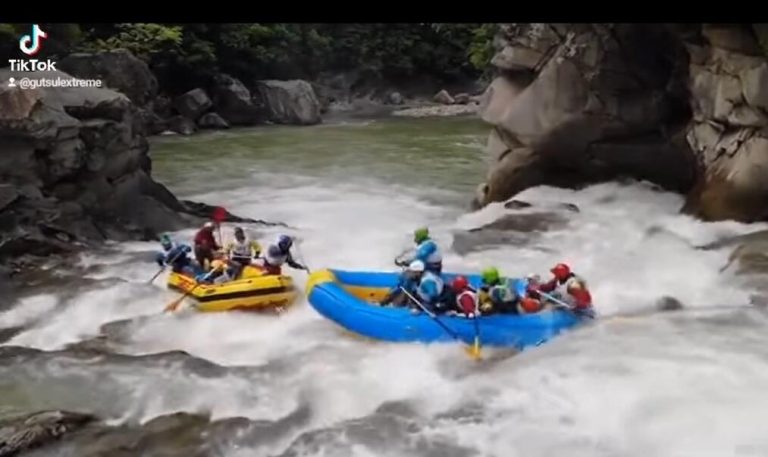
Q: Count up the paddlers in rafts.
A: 11